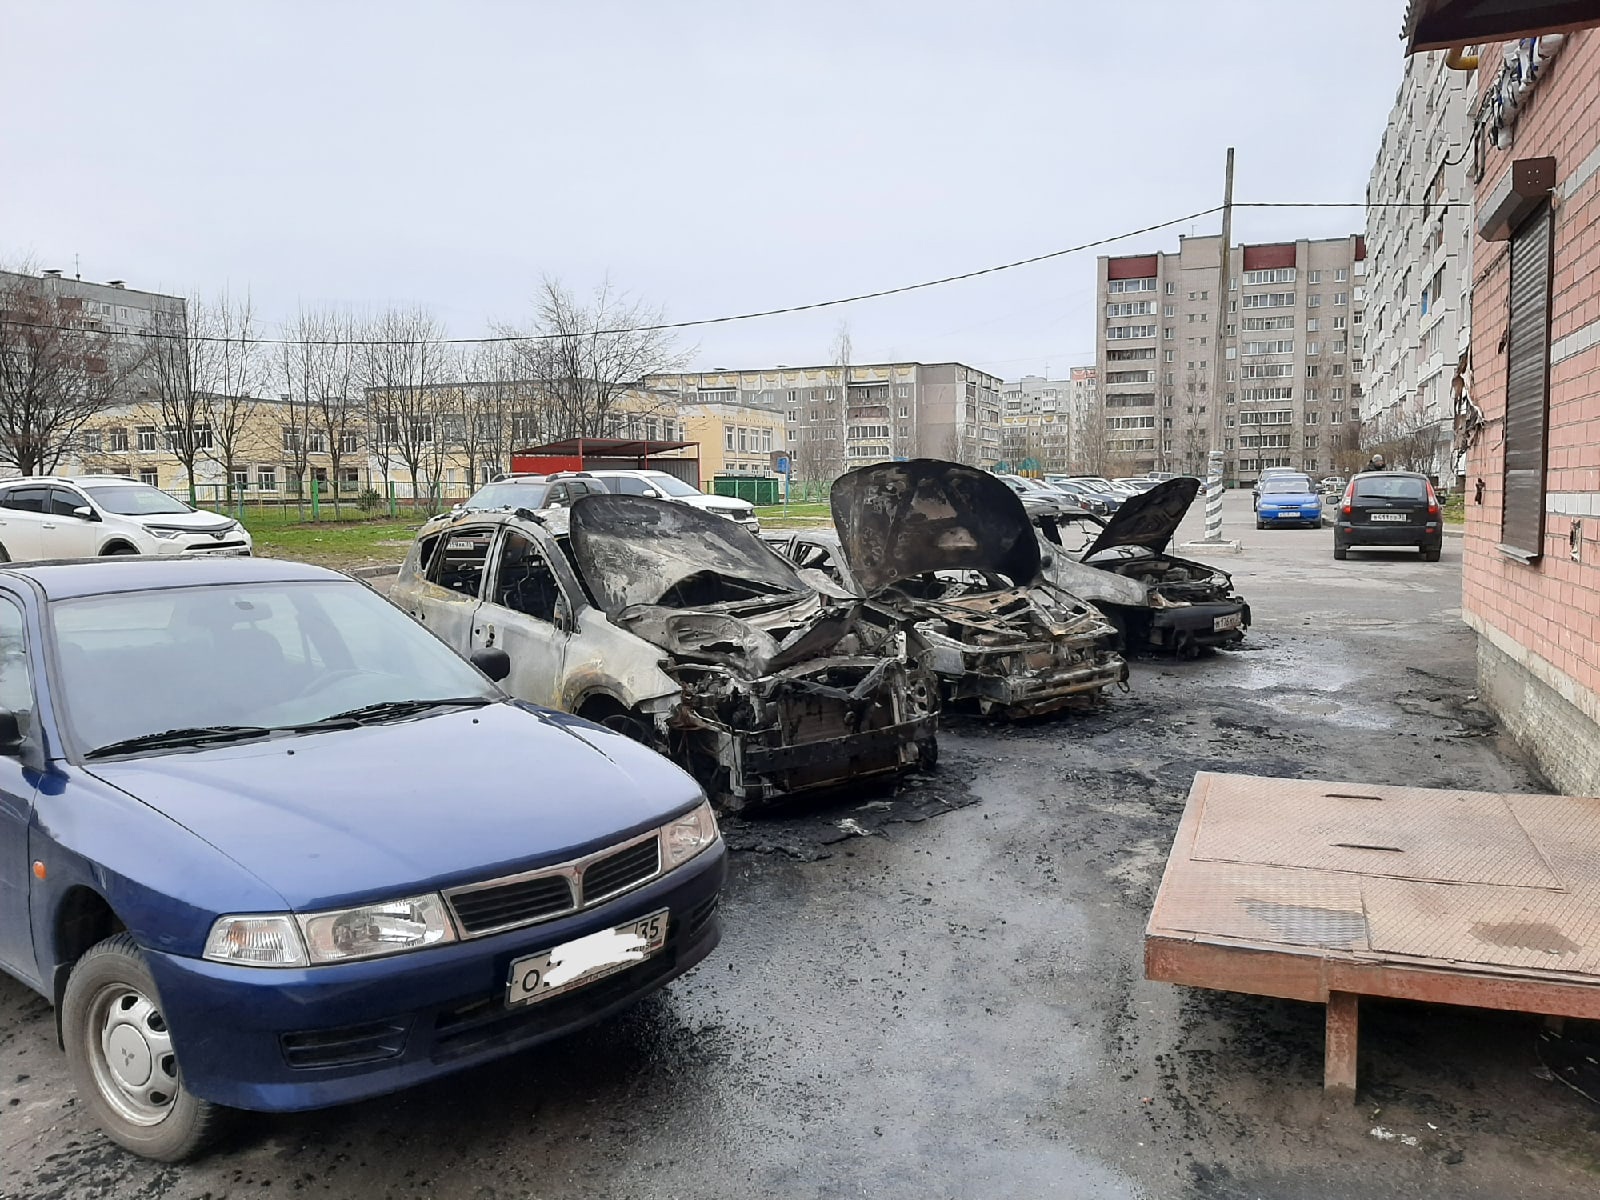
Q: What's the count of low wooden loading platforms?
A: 1